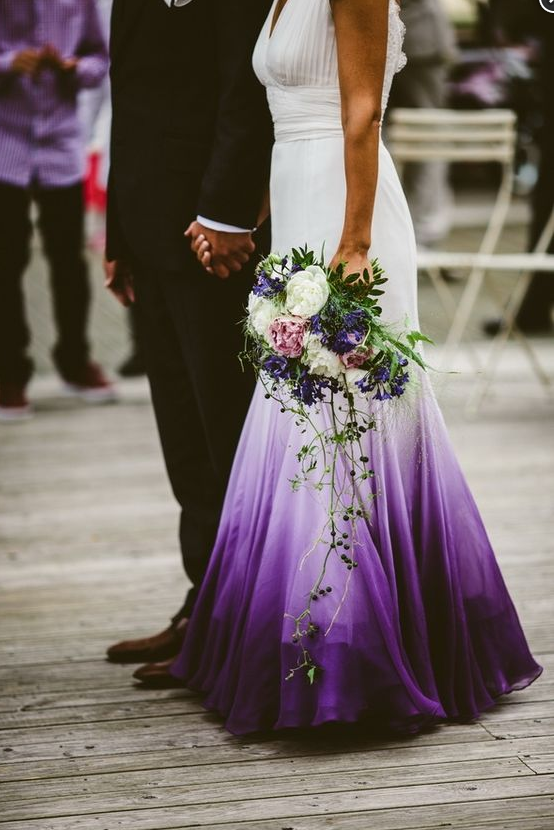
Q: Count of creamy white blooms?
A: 4